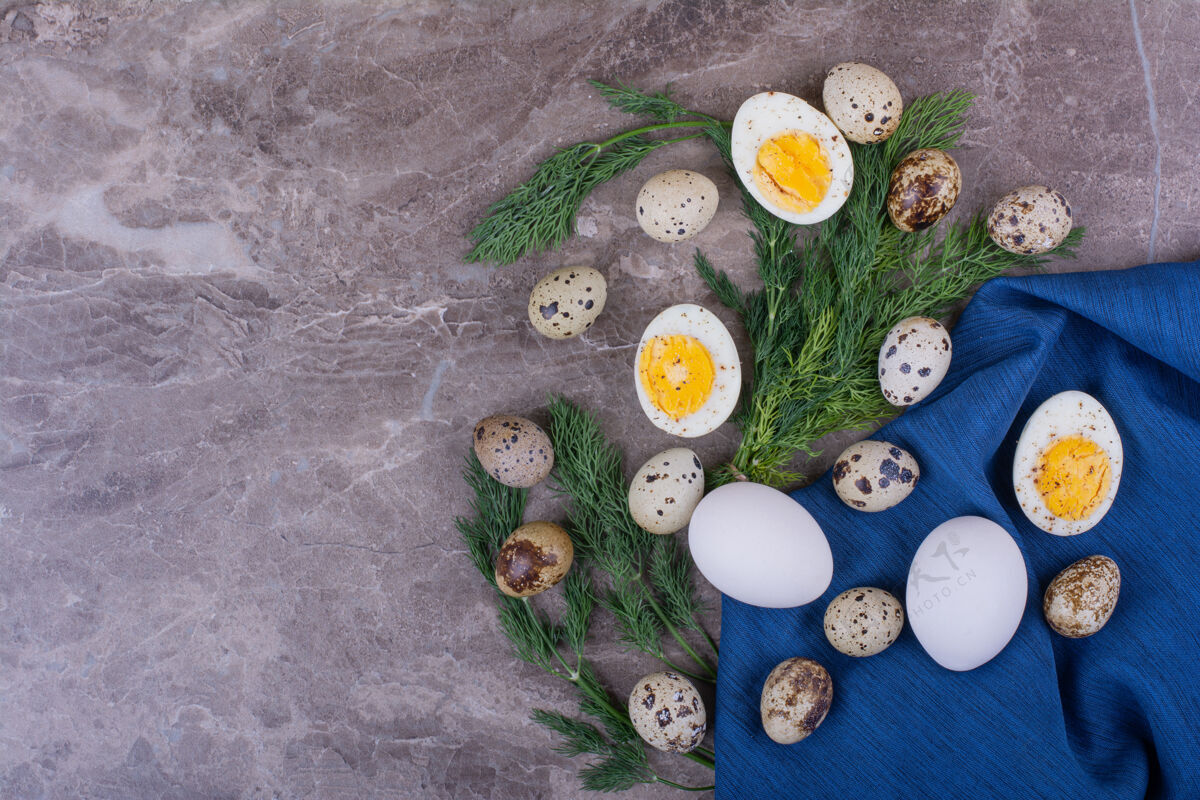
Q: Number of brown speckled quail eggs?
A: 14